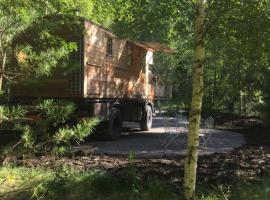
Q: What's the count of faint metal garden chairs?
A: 2